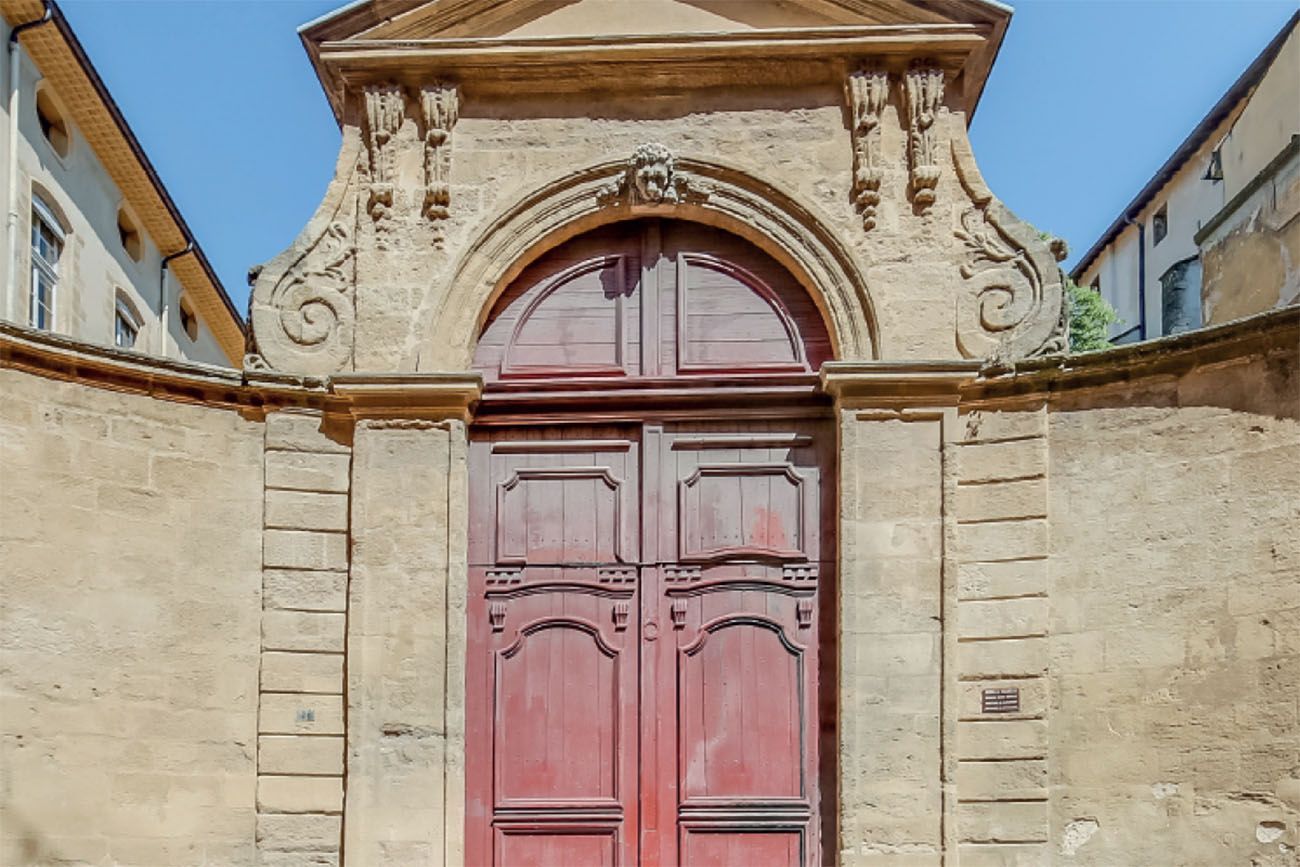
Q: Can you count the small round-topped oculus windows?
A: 3